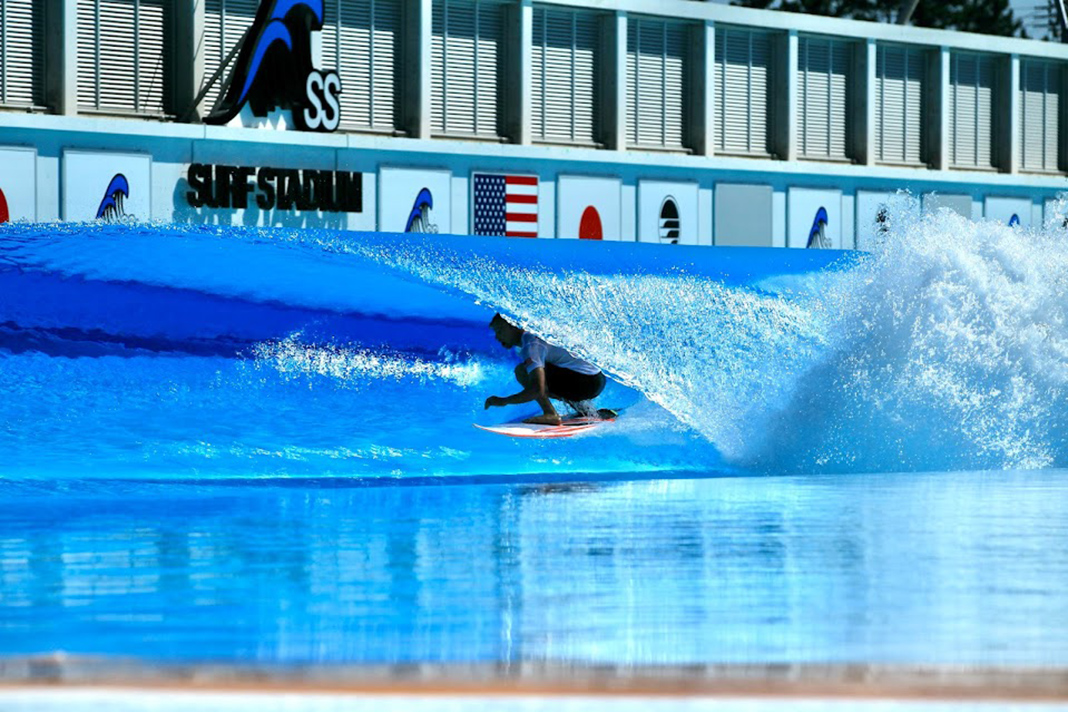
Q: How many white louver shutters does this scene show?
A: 12